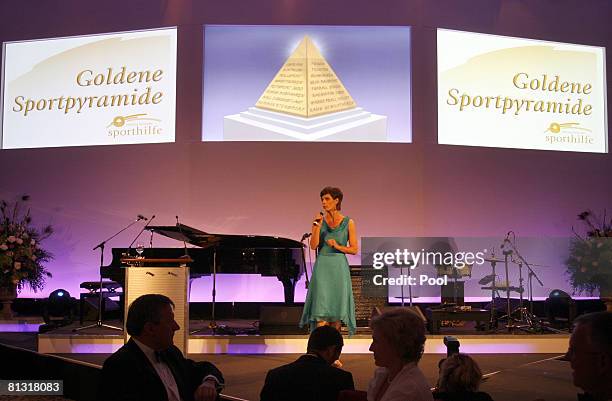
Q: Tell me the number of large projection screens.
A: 3